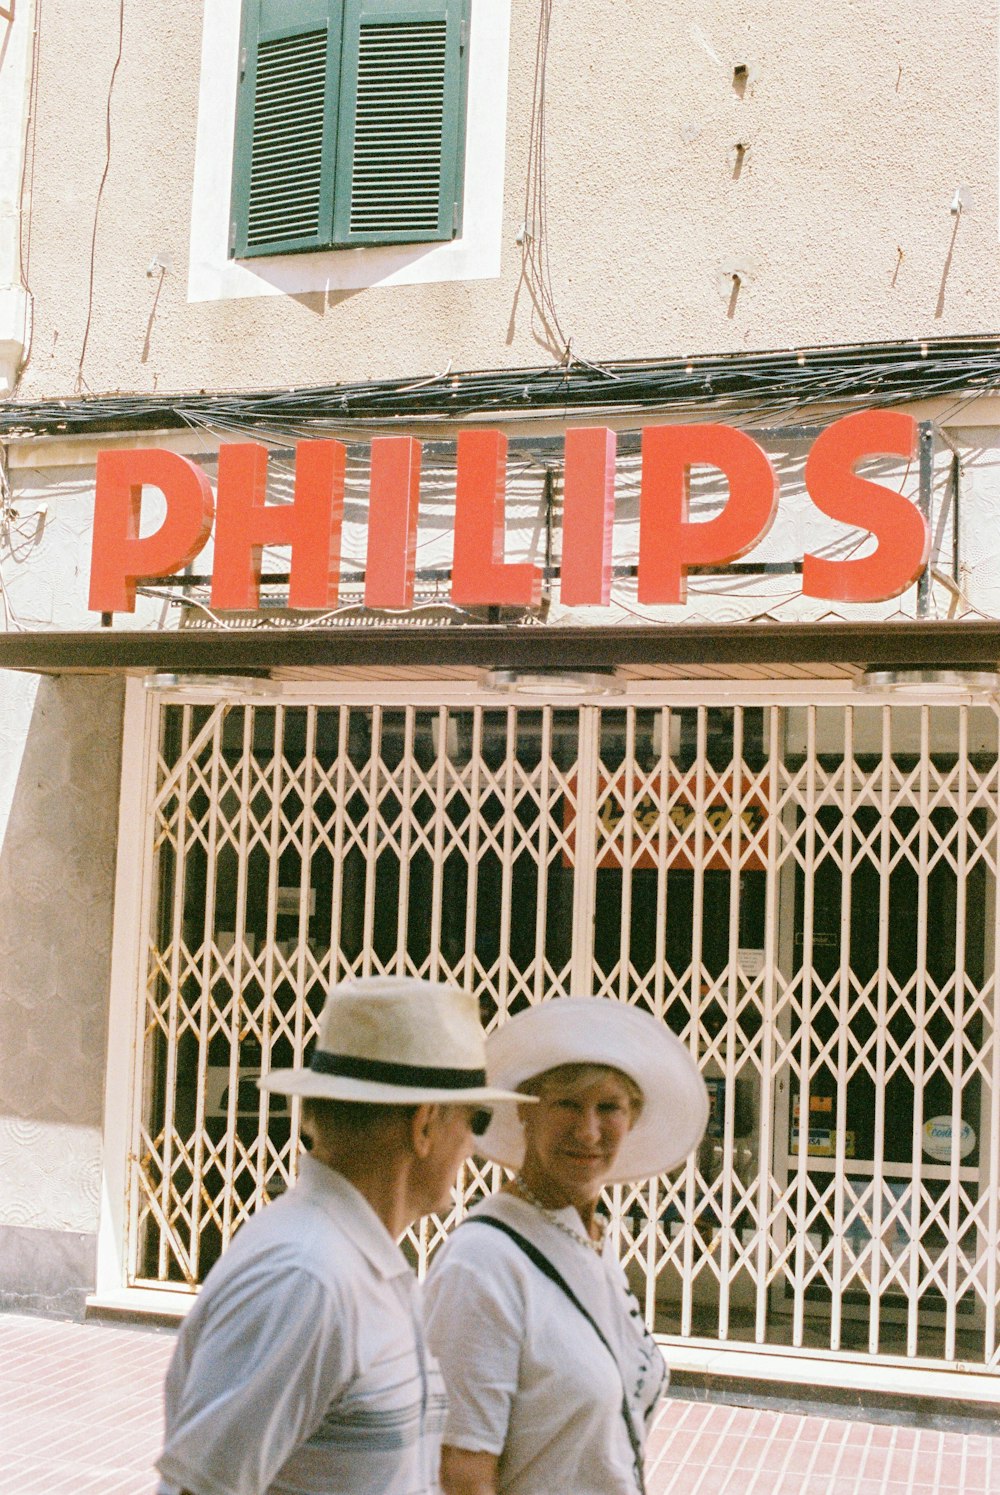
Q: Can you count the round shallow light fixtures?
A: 3